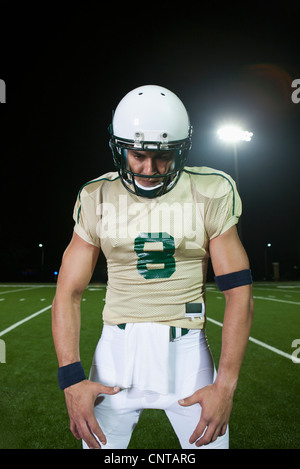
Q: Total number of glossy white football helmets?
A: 1